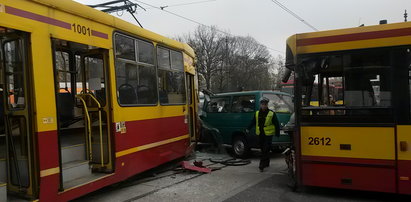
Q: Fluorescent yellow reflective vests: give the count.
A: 1